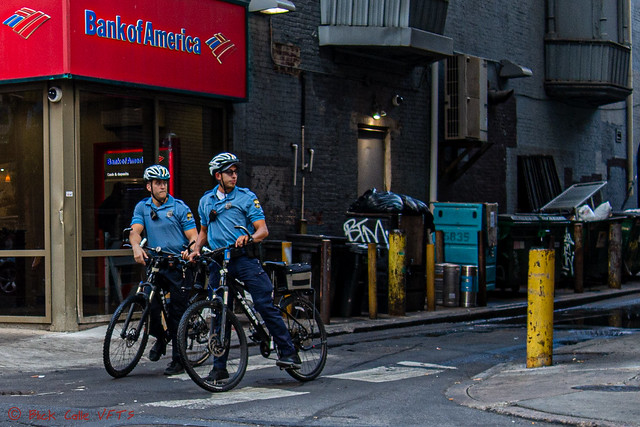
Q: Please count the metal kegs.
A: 3